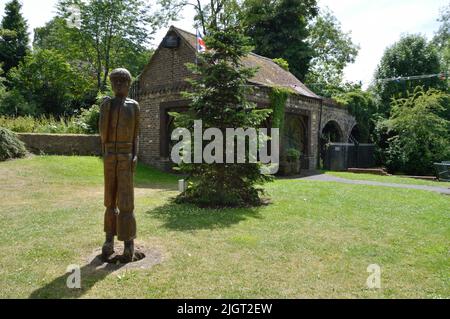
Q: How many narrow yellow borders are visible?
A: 0